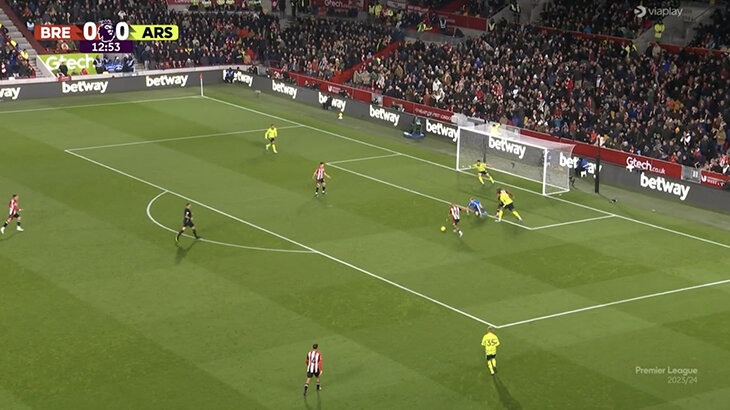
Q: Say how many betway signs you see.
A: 11